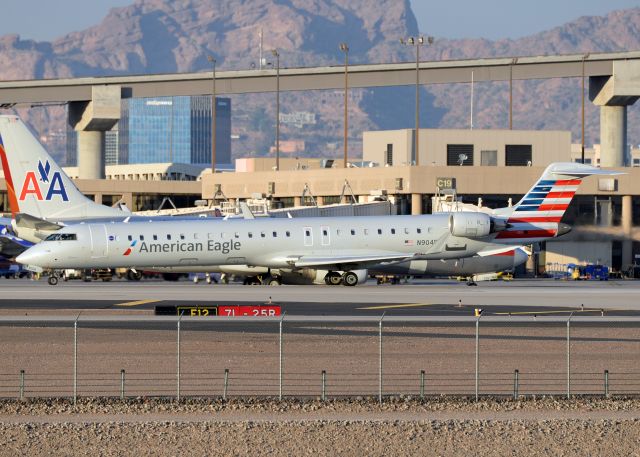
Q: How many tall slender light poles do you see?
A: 6